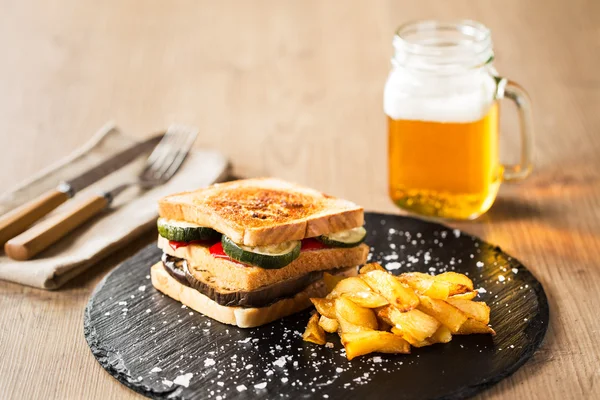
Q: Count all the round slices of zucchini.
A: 3